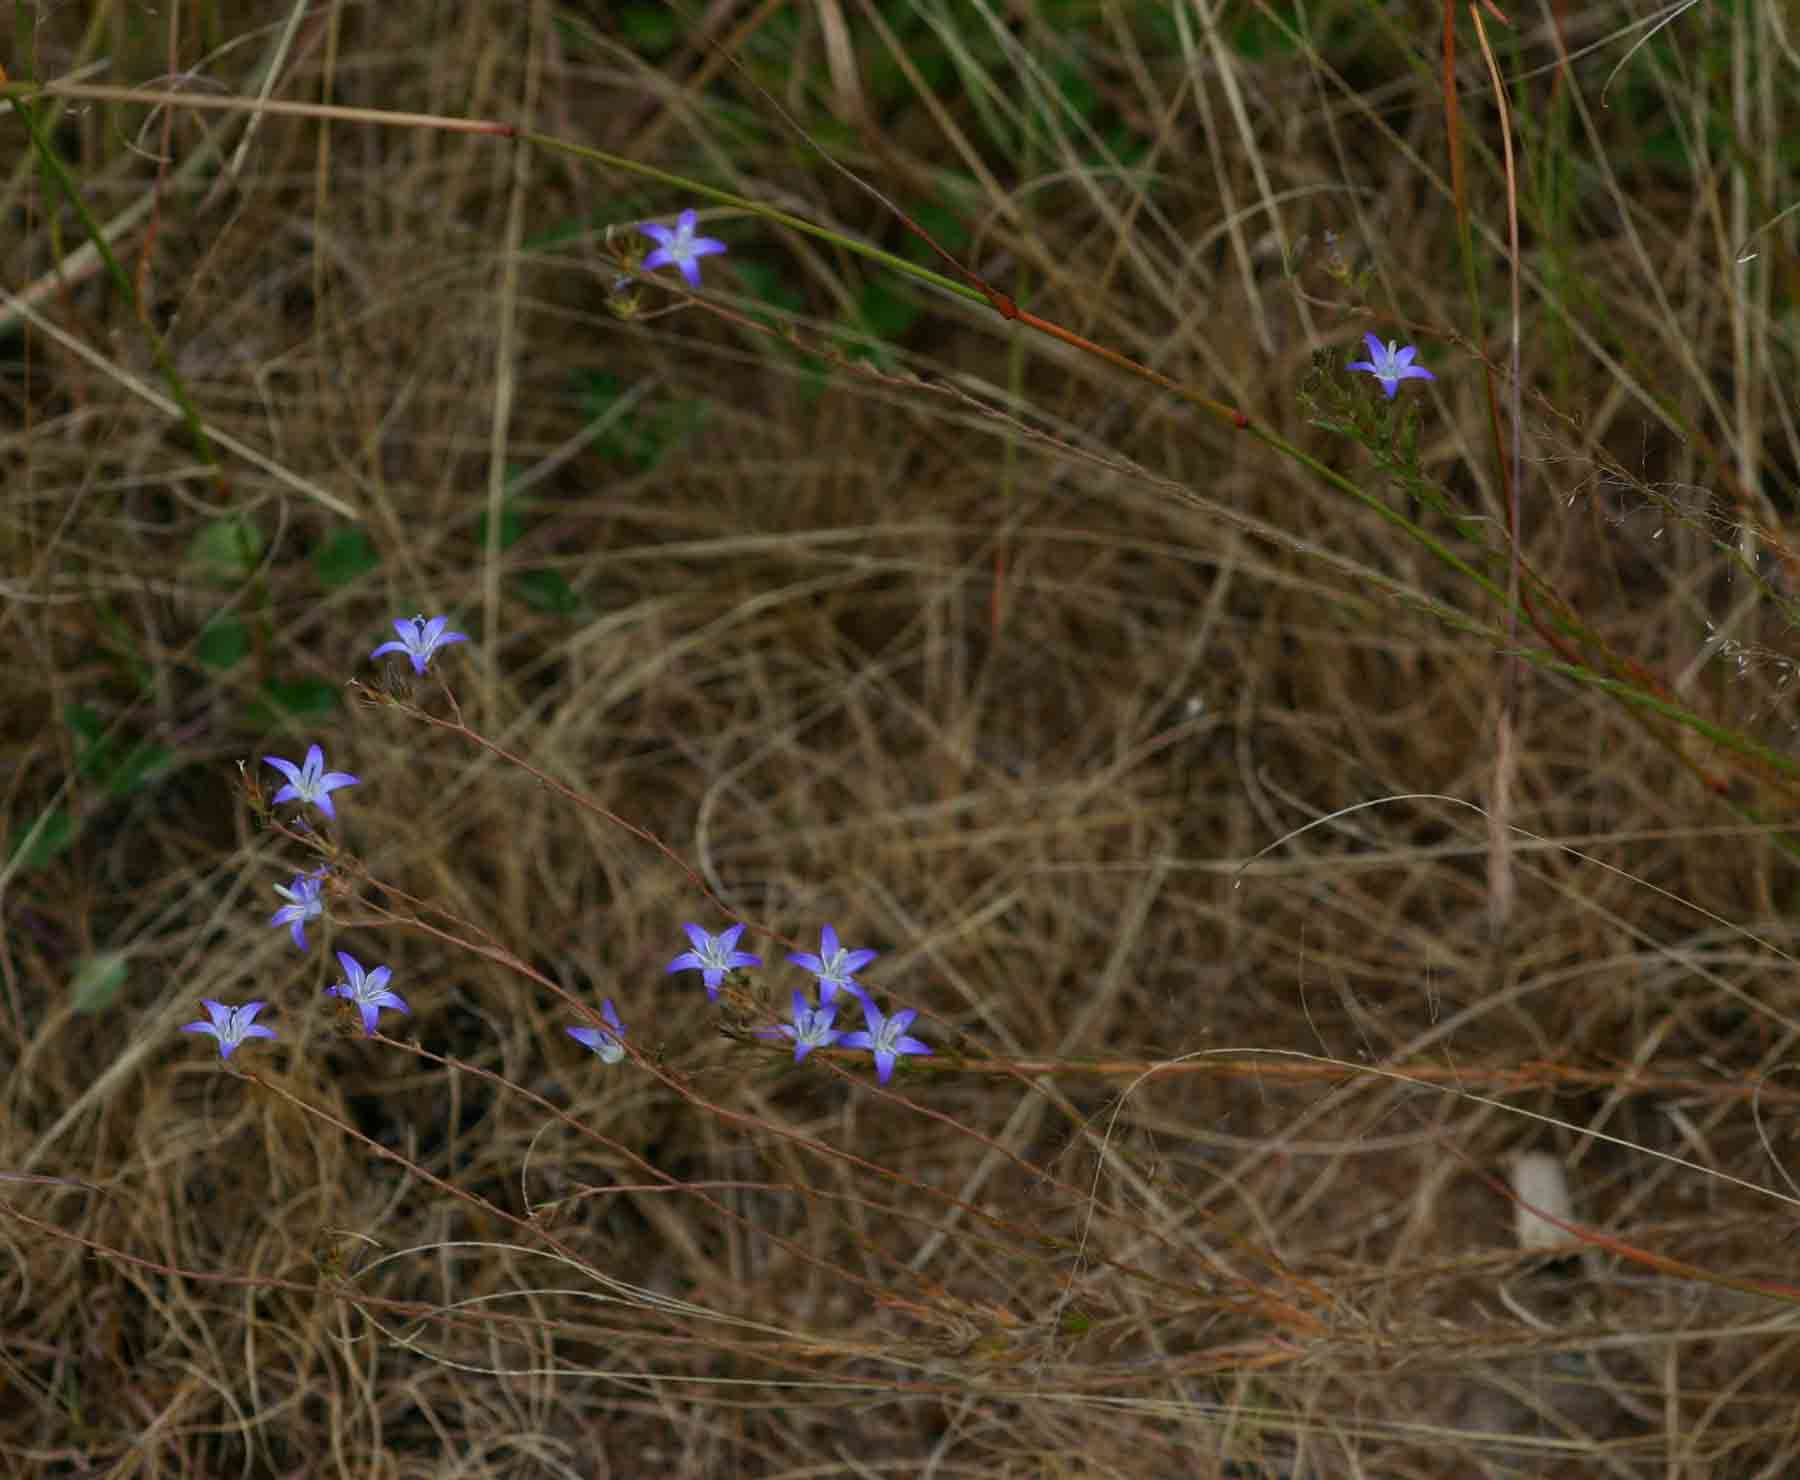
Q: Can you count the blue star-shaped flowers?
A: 12